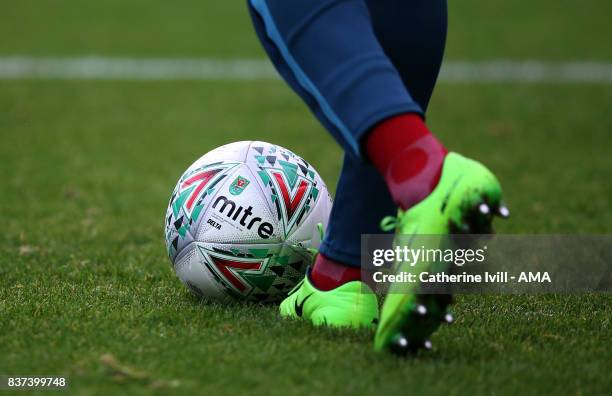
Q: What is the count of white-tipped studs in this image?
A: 6